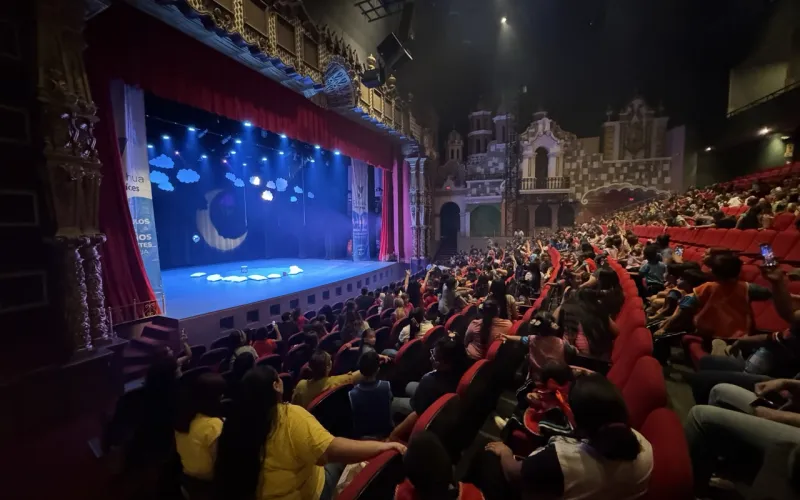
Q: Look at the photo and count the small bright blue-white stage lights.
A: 14